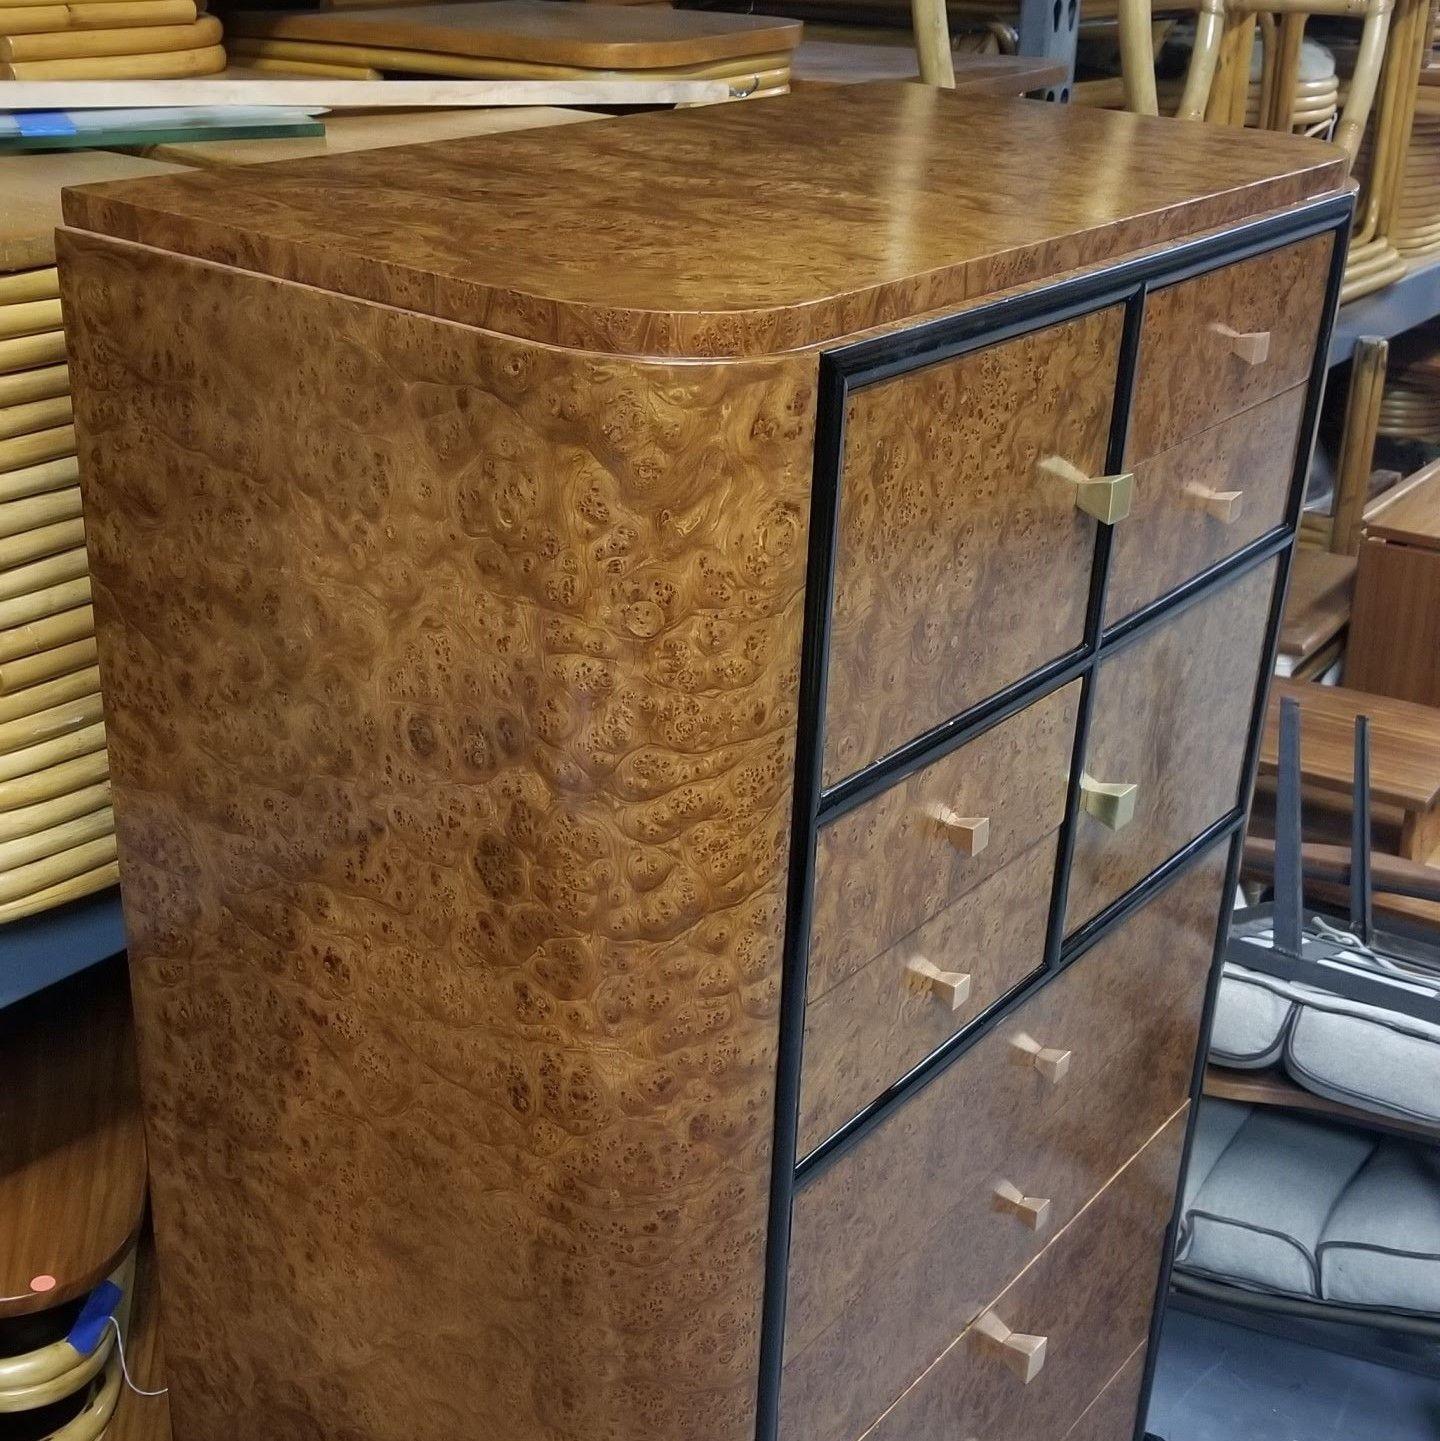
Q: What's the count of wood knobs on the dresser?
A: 7